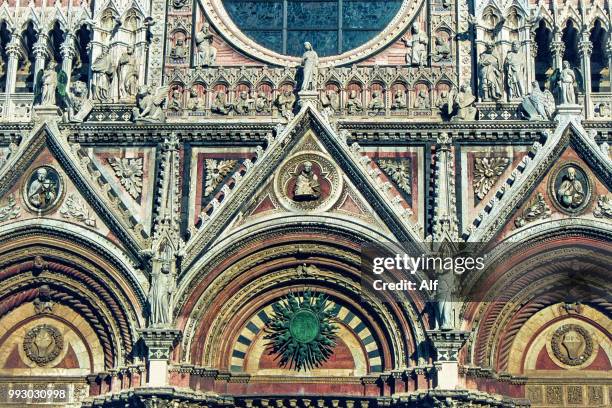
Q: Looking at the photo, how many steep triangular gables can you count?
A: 3